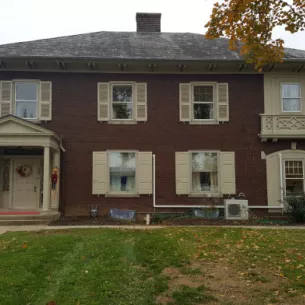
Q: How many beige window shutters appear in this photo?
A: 10